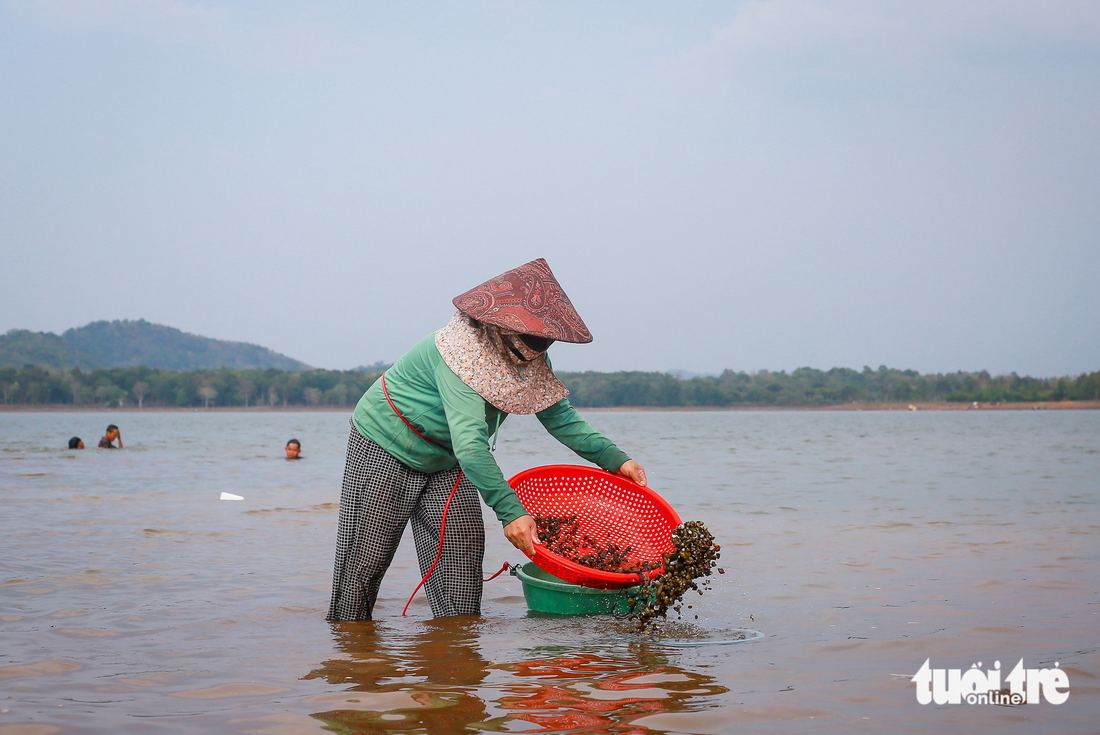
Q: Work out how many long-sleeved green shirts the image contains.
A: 1